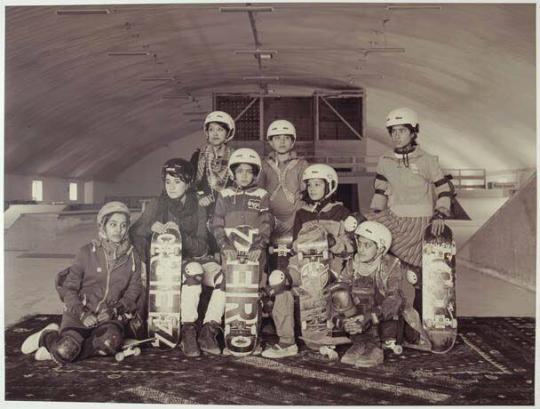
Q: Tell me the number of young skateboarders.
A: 8